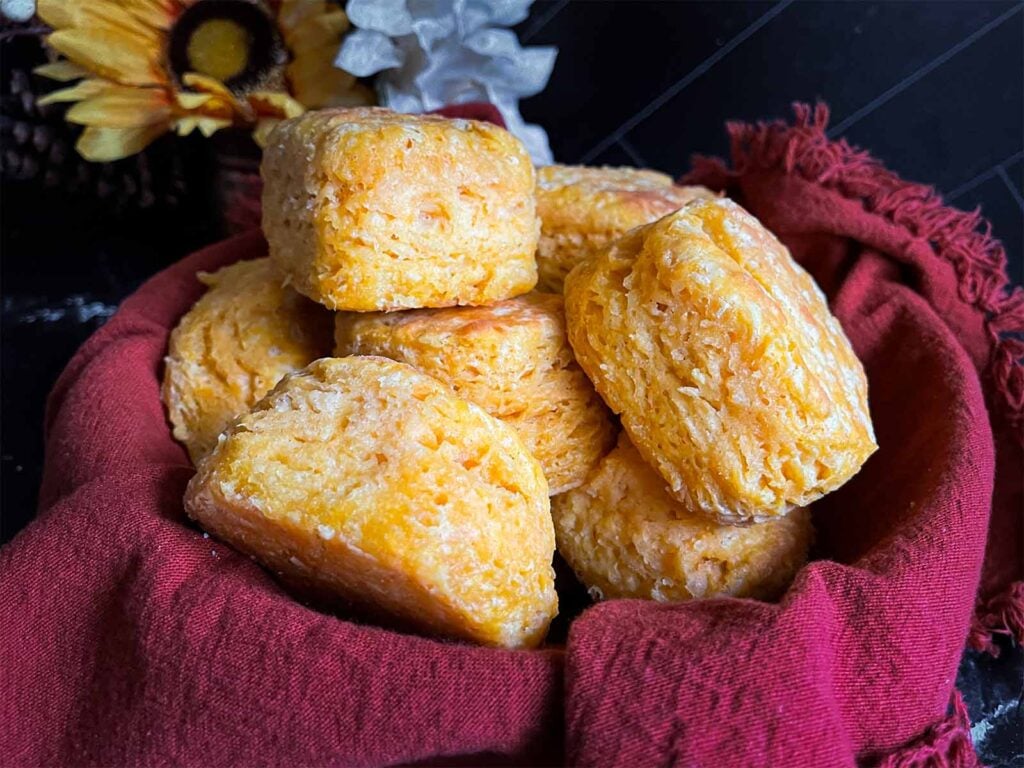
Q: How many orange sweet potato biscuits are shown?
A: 7